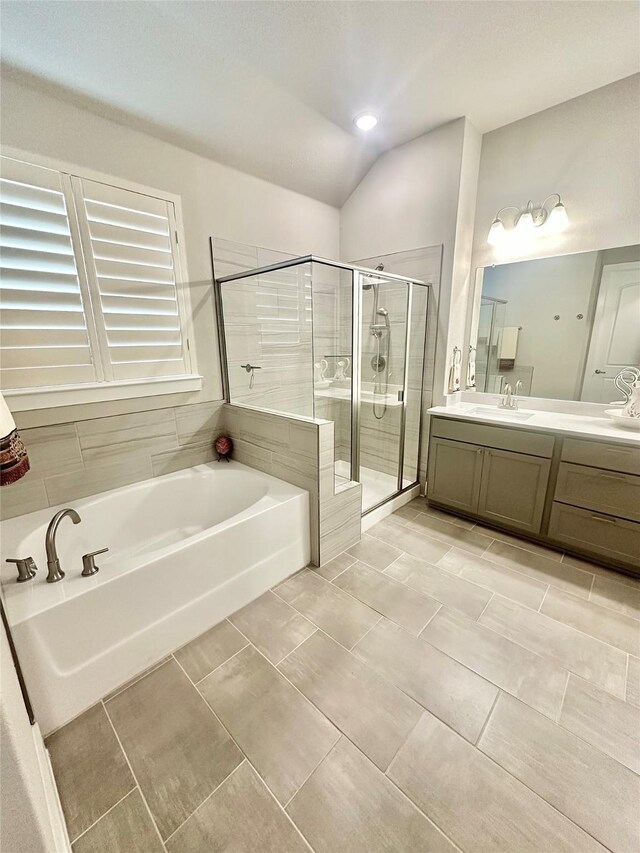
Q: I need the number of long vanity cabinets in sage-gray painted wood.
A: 1